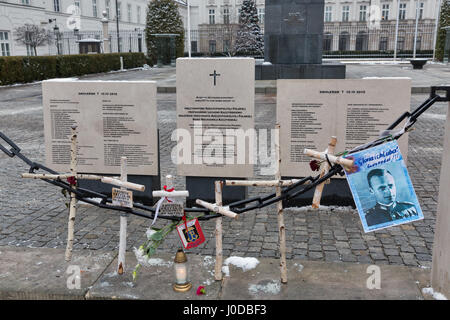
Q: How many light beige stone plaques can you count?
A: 3